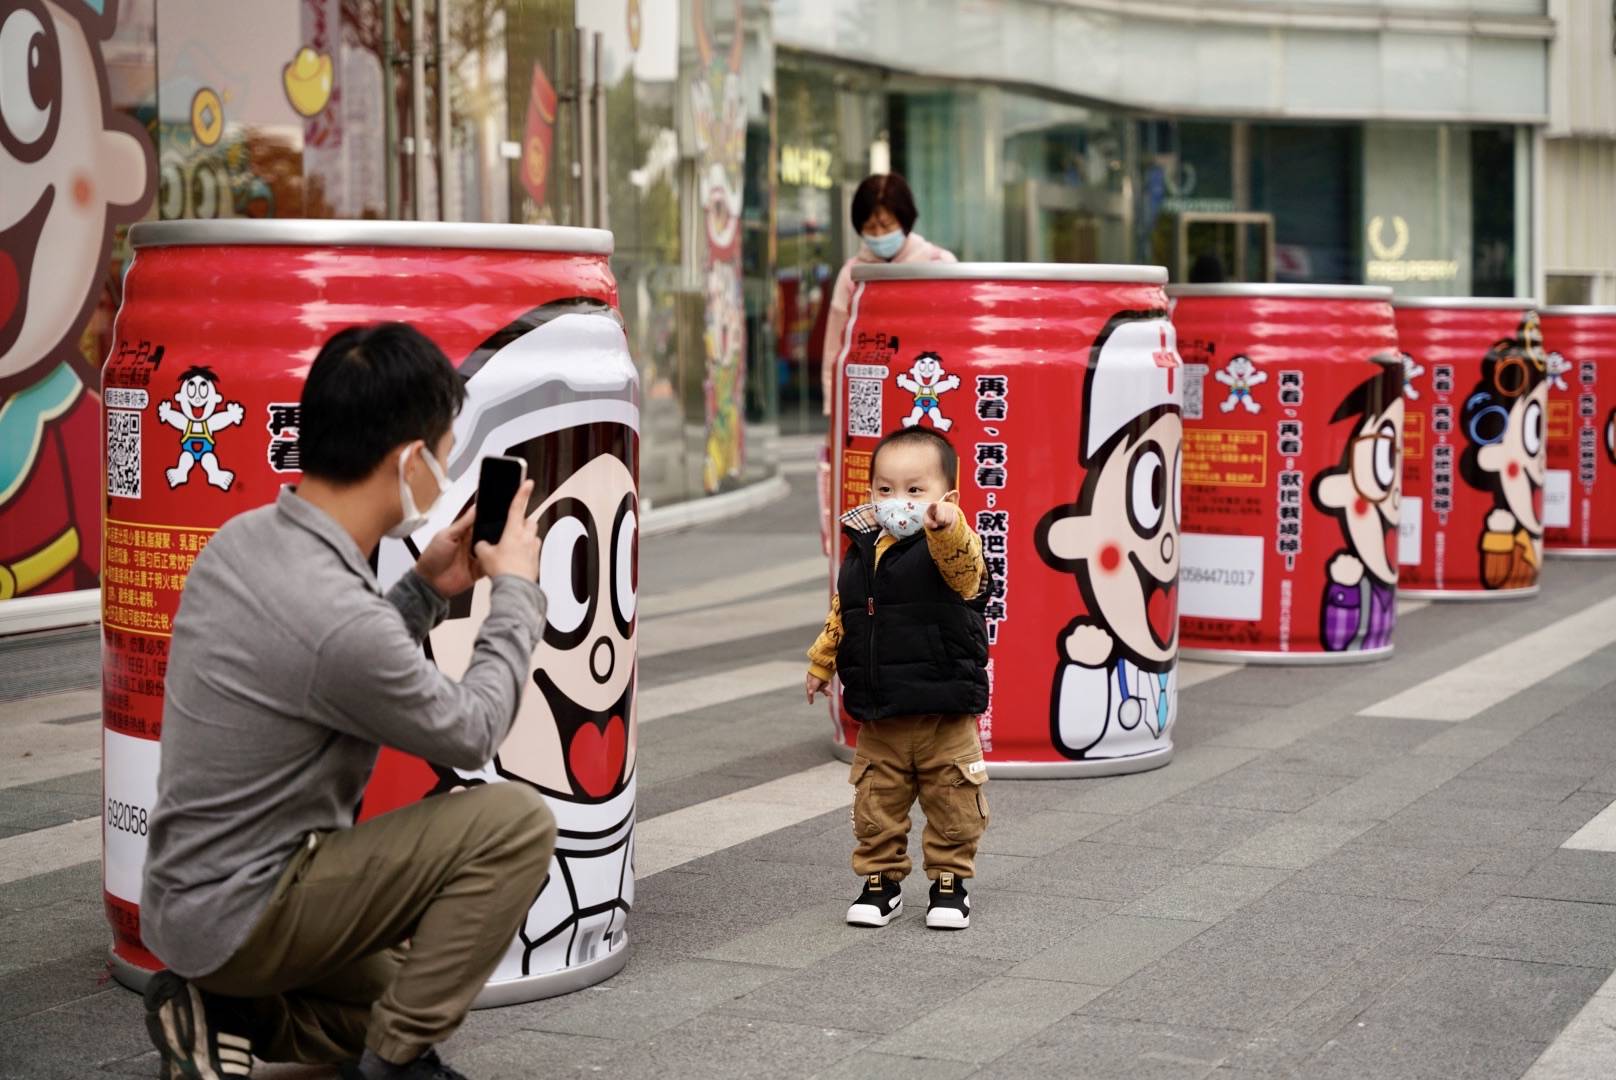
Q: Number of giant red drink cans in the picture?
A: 5